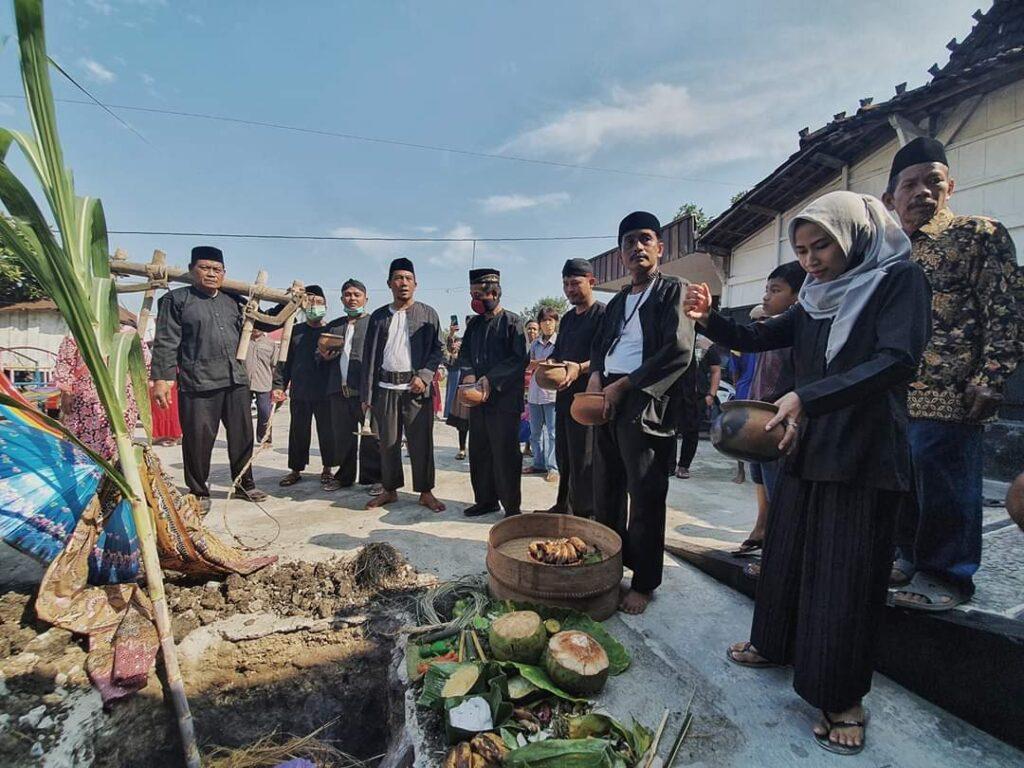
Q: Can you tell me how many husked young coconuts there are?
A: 2